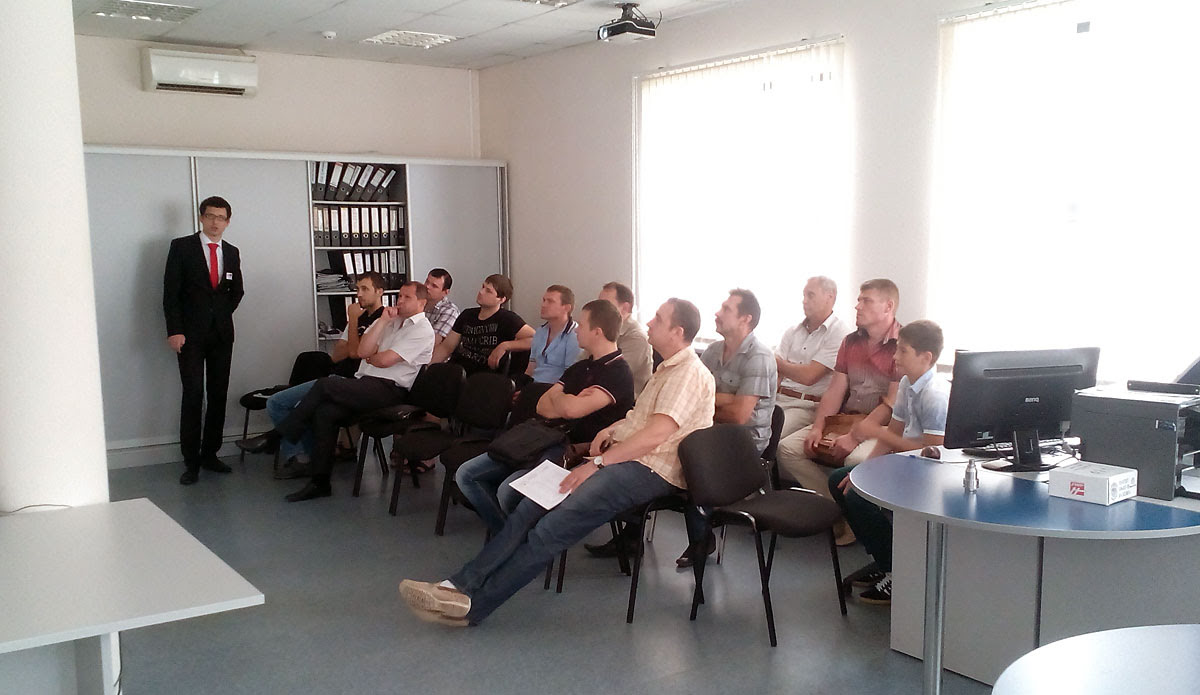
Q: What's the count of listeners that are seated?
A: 12